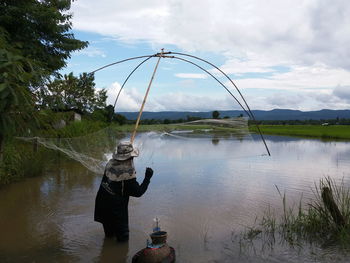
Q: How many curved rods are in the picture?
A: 4